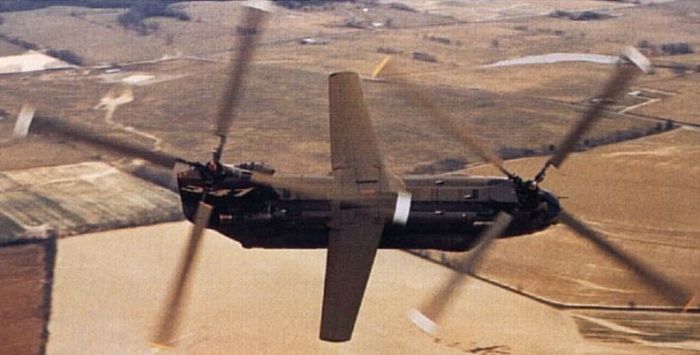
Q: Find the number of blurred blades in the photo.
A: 8